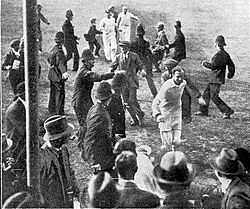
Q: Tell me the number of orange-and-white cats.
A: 0